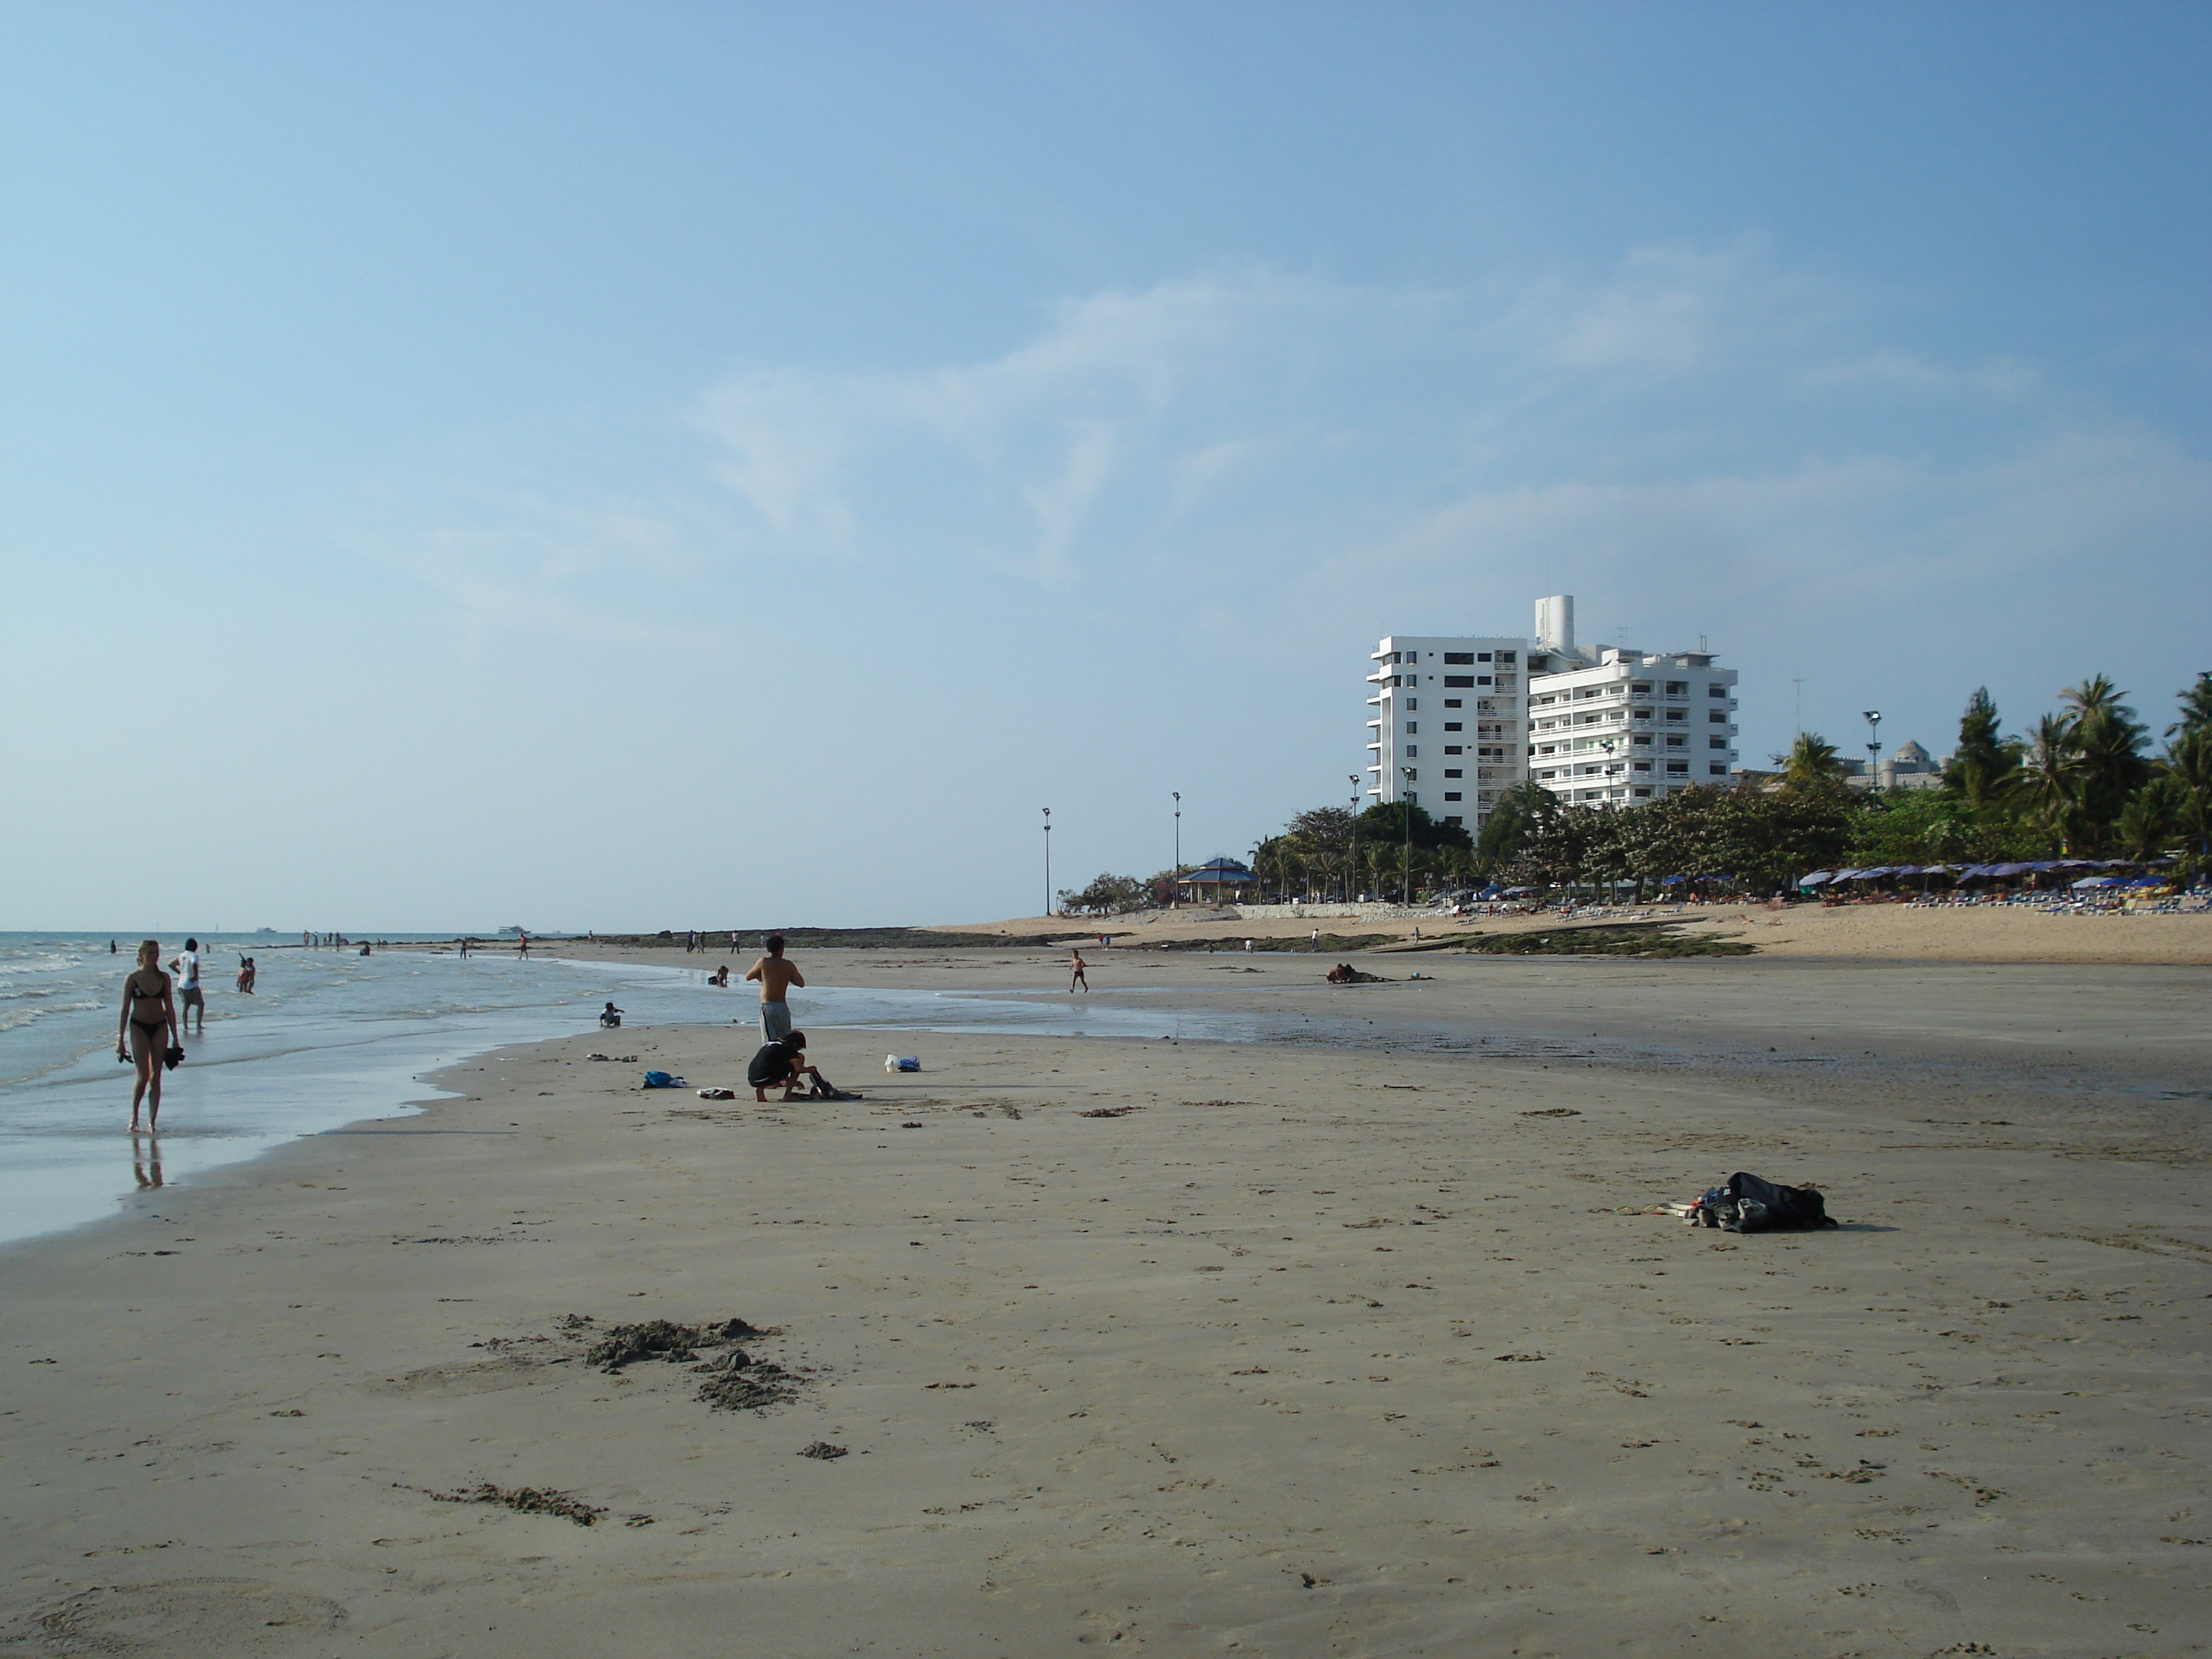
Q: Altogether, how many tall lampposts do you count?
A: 6